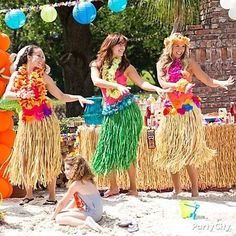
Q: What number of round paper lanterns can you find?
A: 4